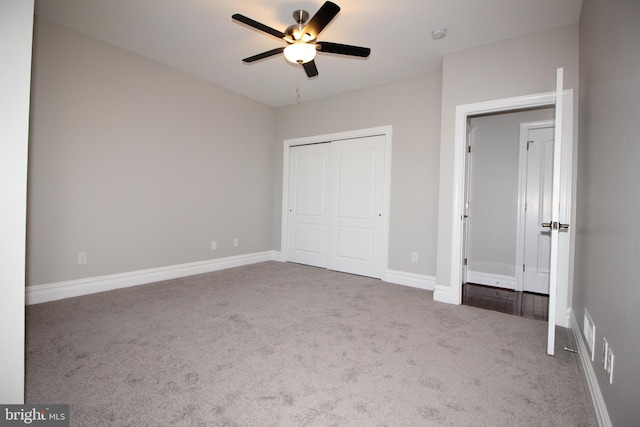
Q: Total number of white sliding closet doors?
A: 2